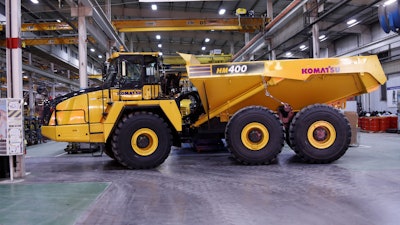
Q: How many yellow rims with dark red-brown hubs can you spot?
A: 3